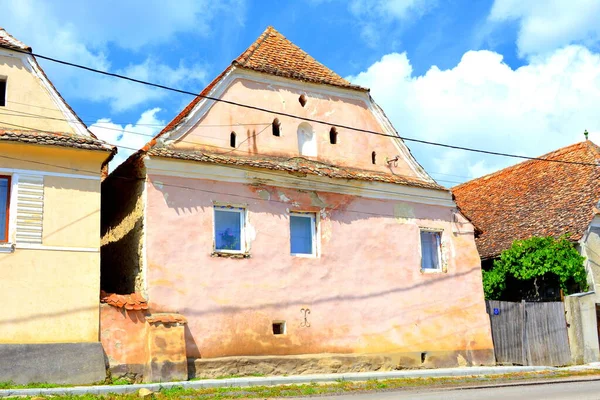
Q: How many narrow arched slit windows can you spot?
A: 4